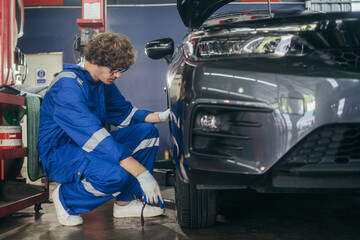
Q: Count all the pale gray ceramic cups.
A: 0